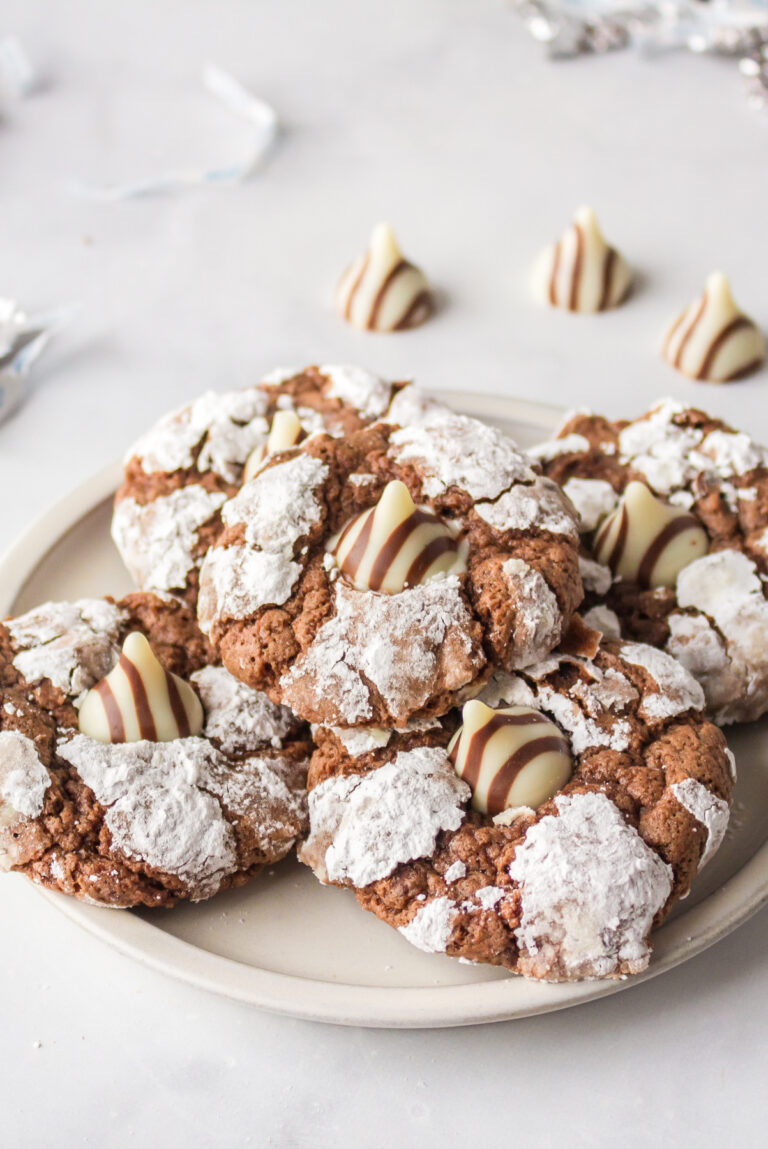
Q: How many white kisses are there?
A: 8